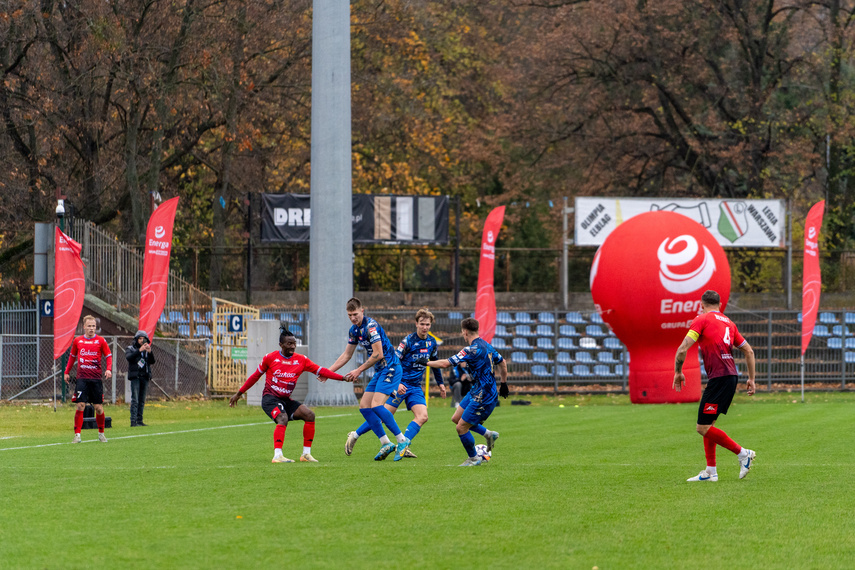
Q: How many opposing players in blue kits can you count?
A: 3